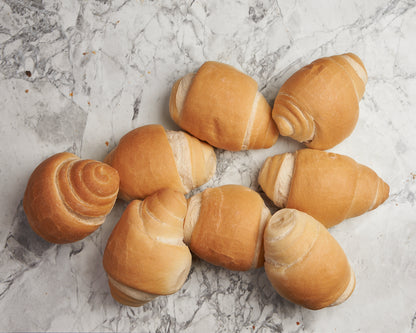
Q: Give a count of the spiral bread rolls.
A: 8